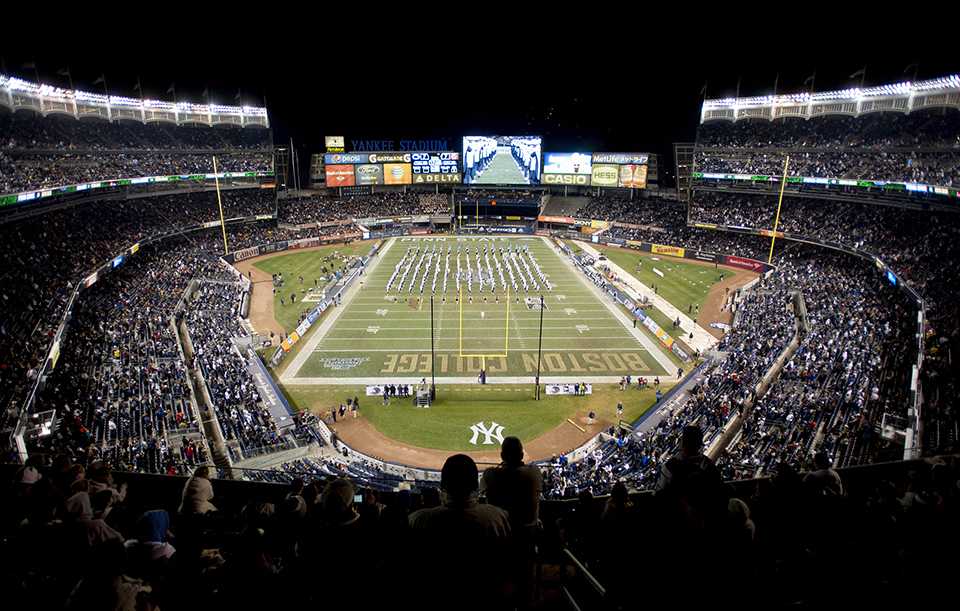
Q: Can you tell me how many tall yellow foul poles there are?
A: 2